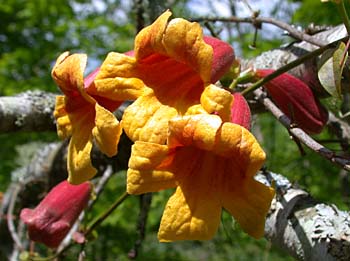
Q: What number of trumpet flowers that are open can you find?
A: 3